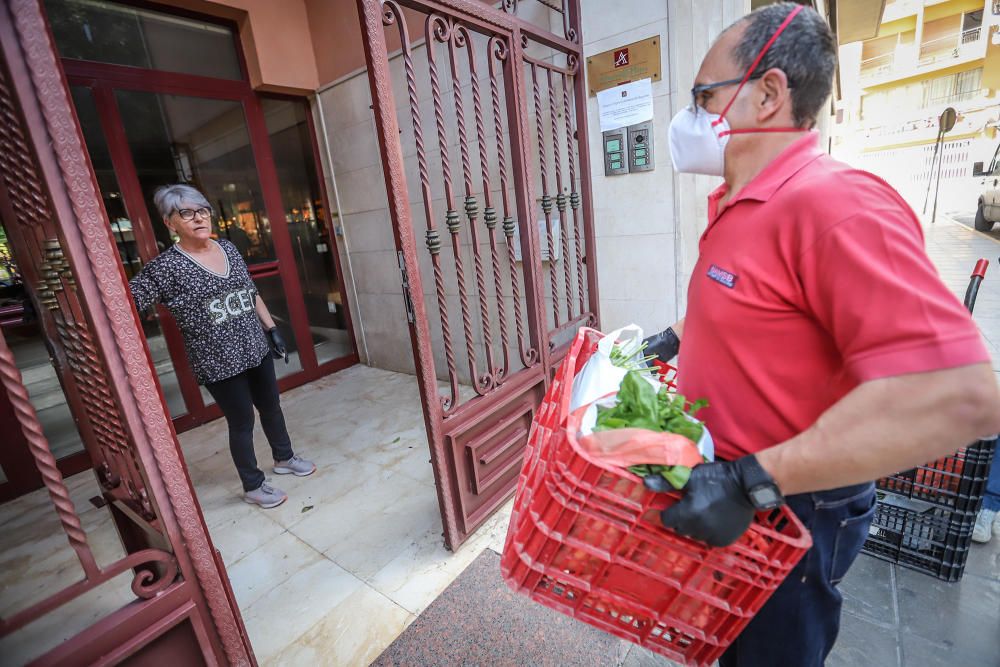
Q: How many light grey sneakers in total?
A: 2